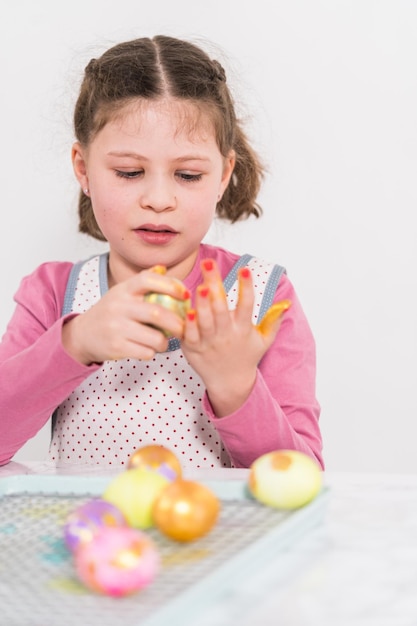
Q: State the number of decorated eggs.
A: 7